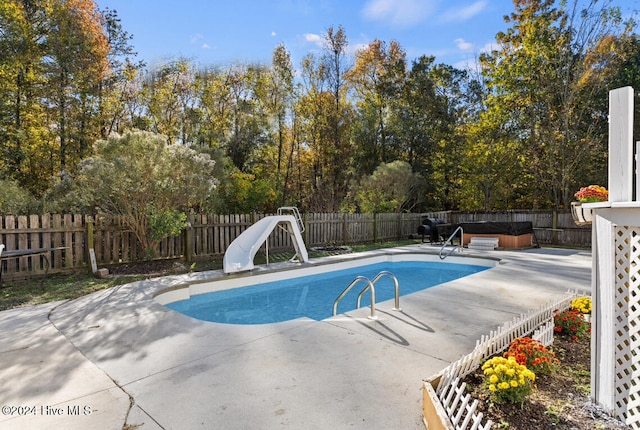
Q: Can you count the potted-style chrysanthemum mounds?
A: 5